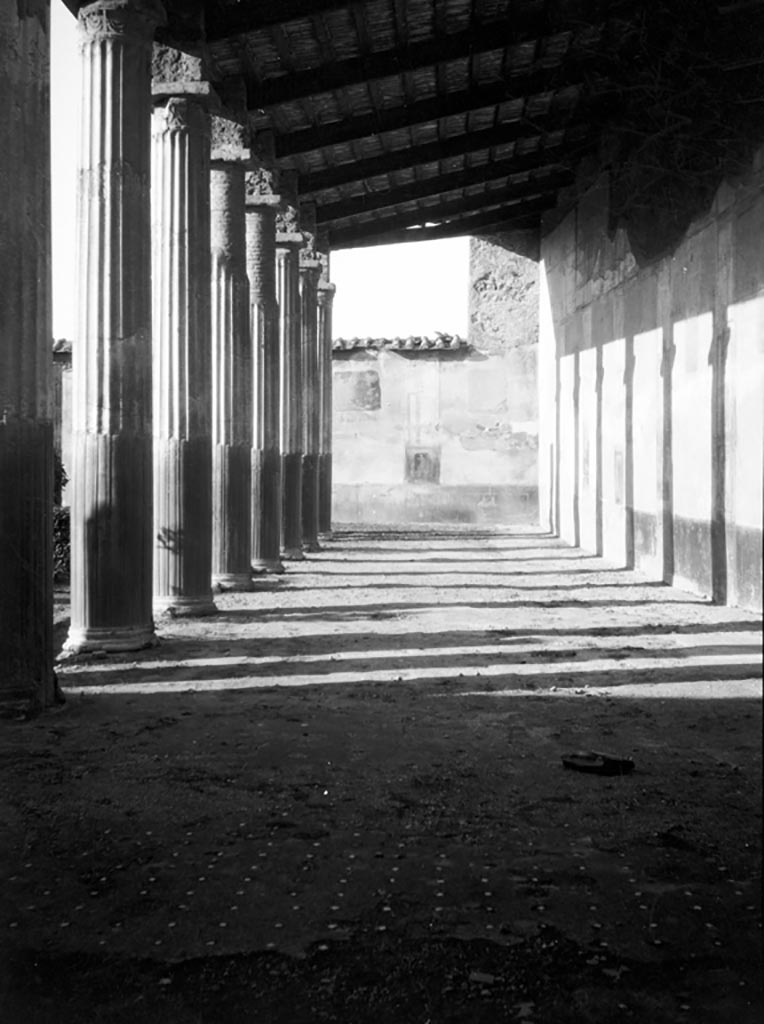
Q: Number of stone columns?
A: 8